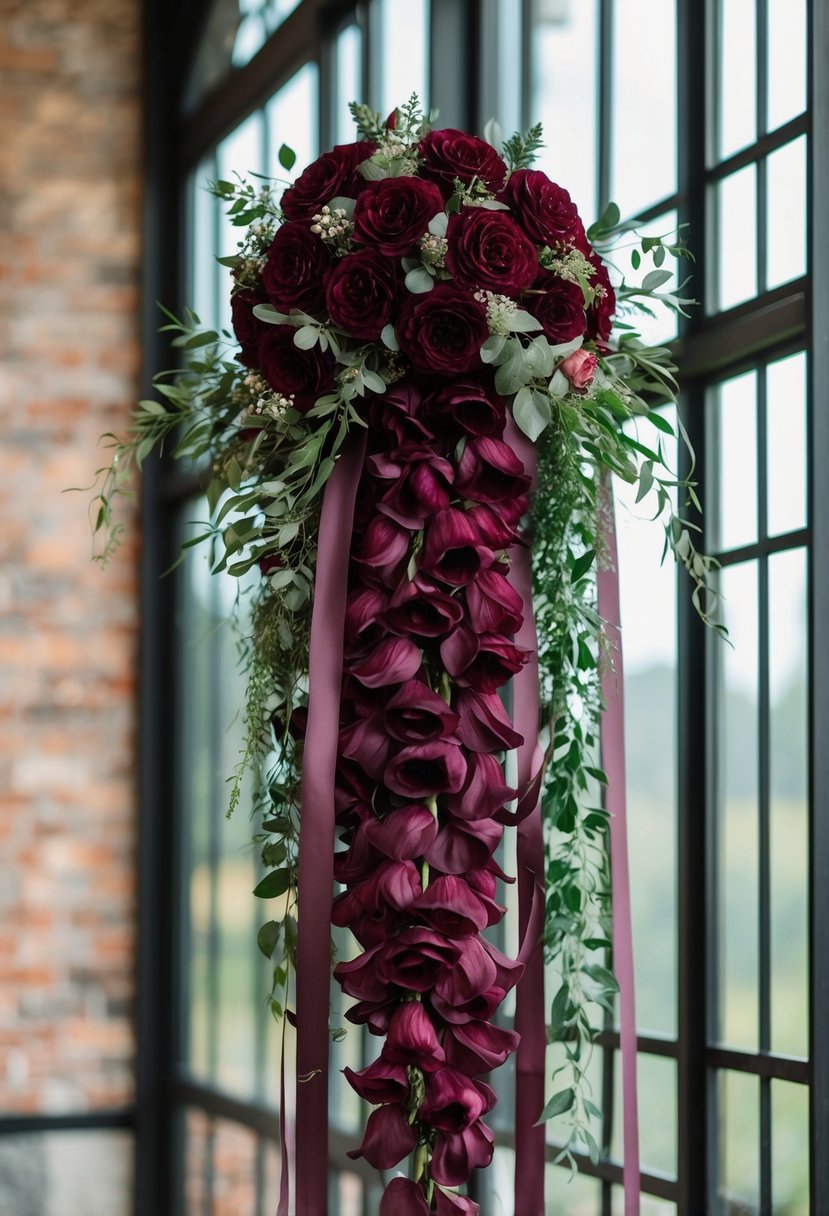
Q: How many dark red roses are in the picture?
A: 12